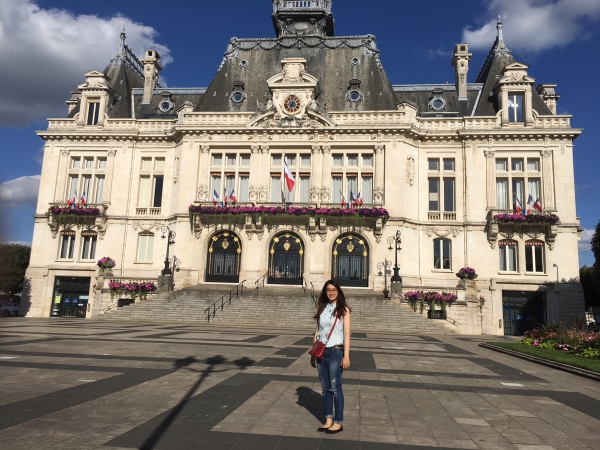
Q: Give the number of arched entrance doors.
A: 3